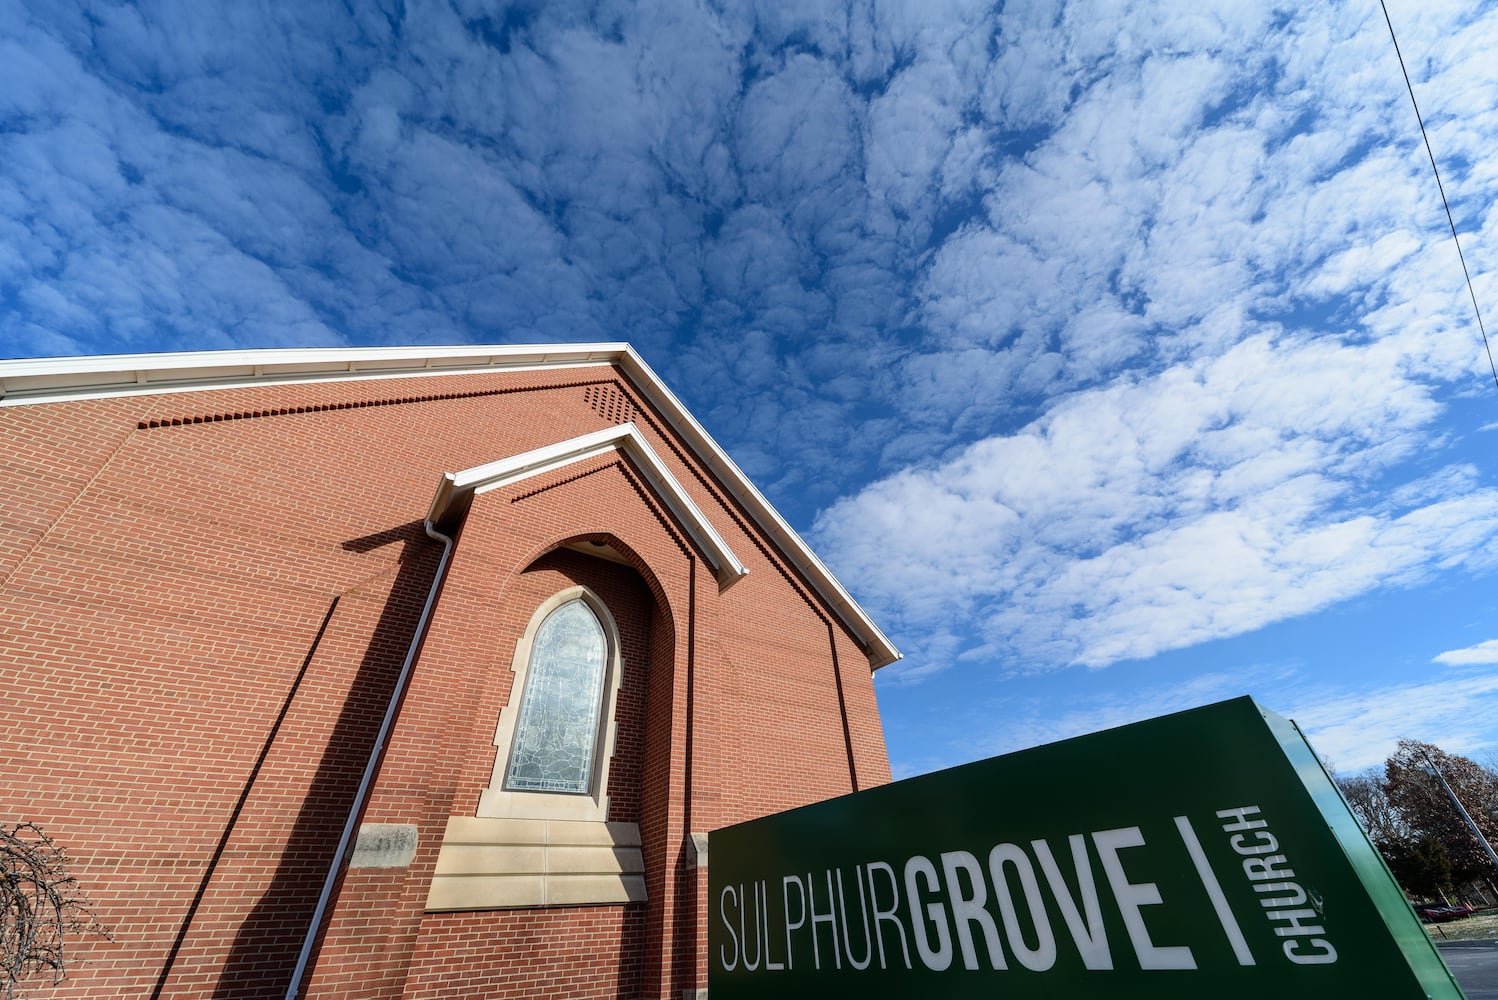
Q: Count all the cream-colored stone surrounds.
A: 1